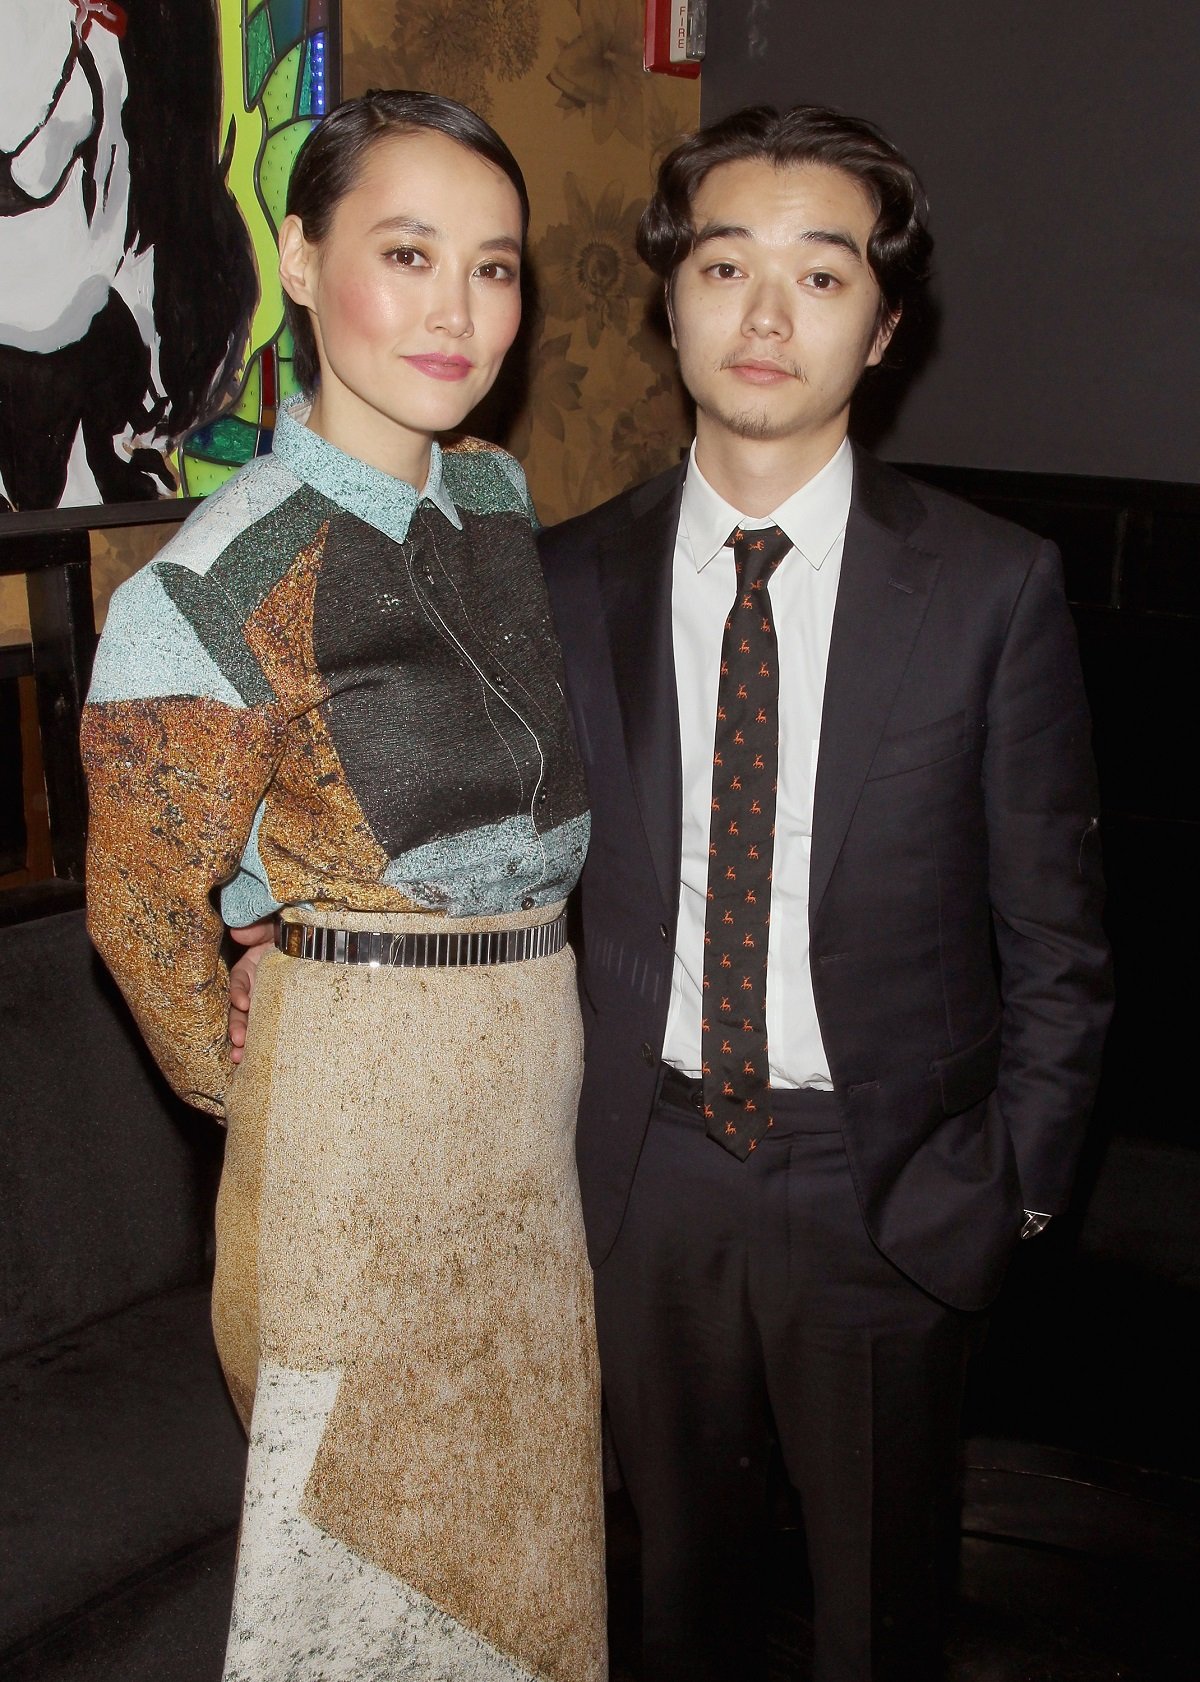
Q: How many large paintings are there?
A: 1